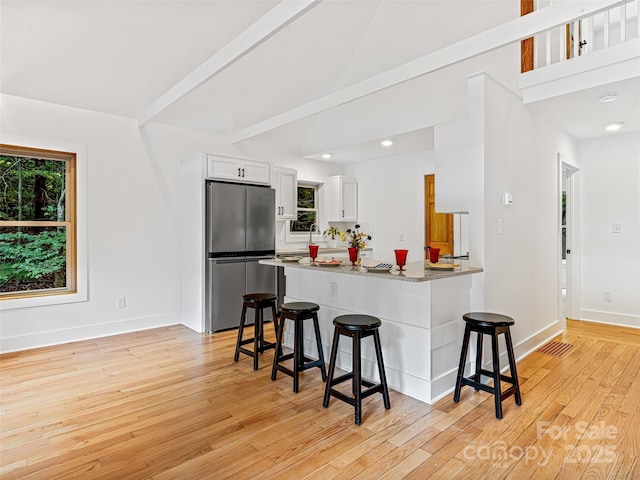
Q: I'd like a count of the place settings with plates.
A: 4